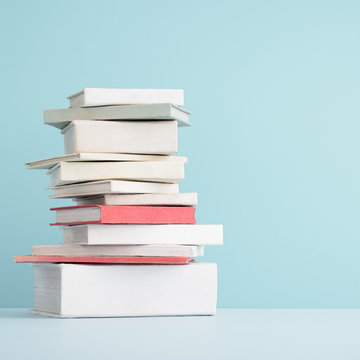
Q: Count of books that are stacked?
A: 12